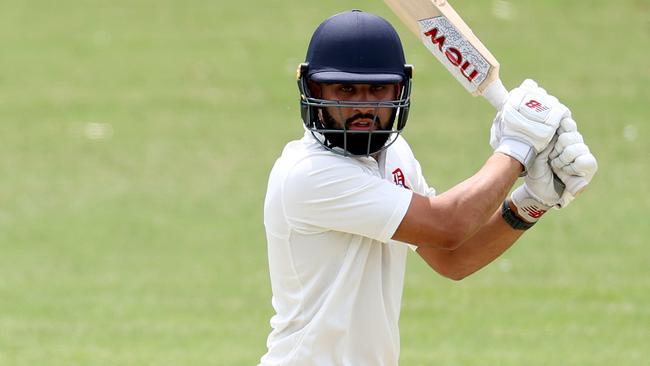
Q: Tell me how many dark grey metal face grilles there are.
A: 1